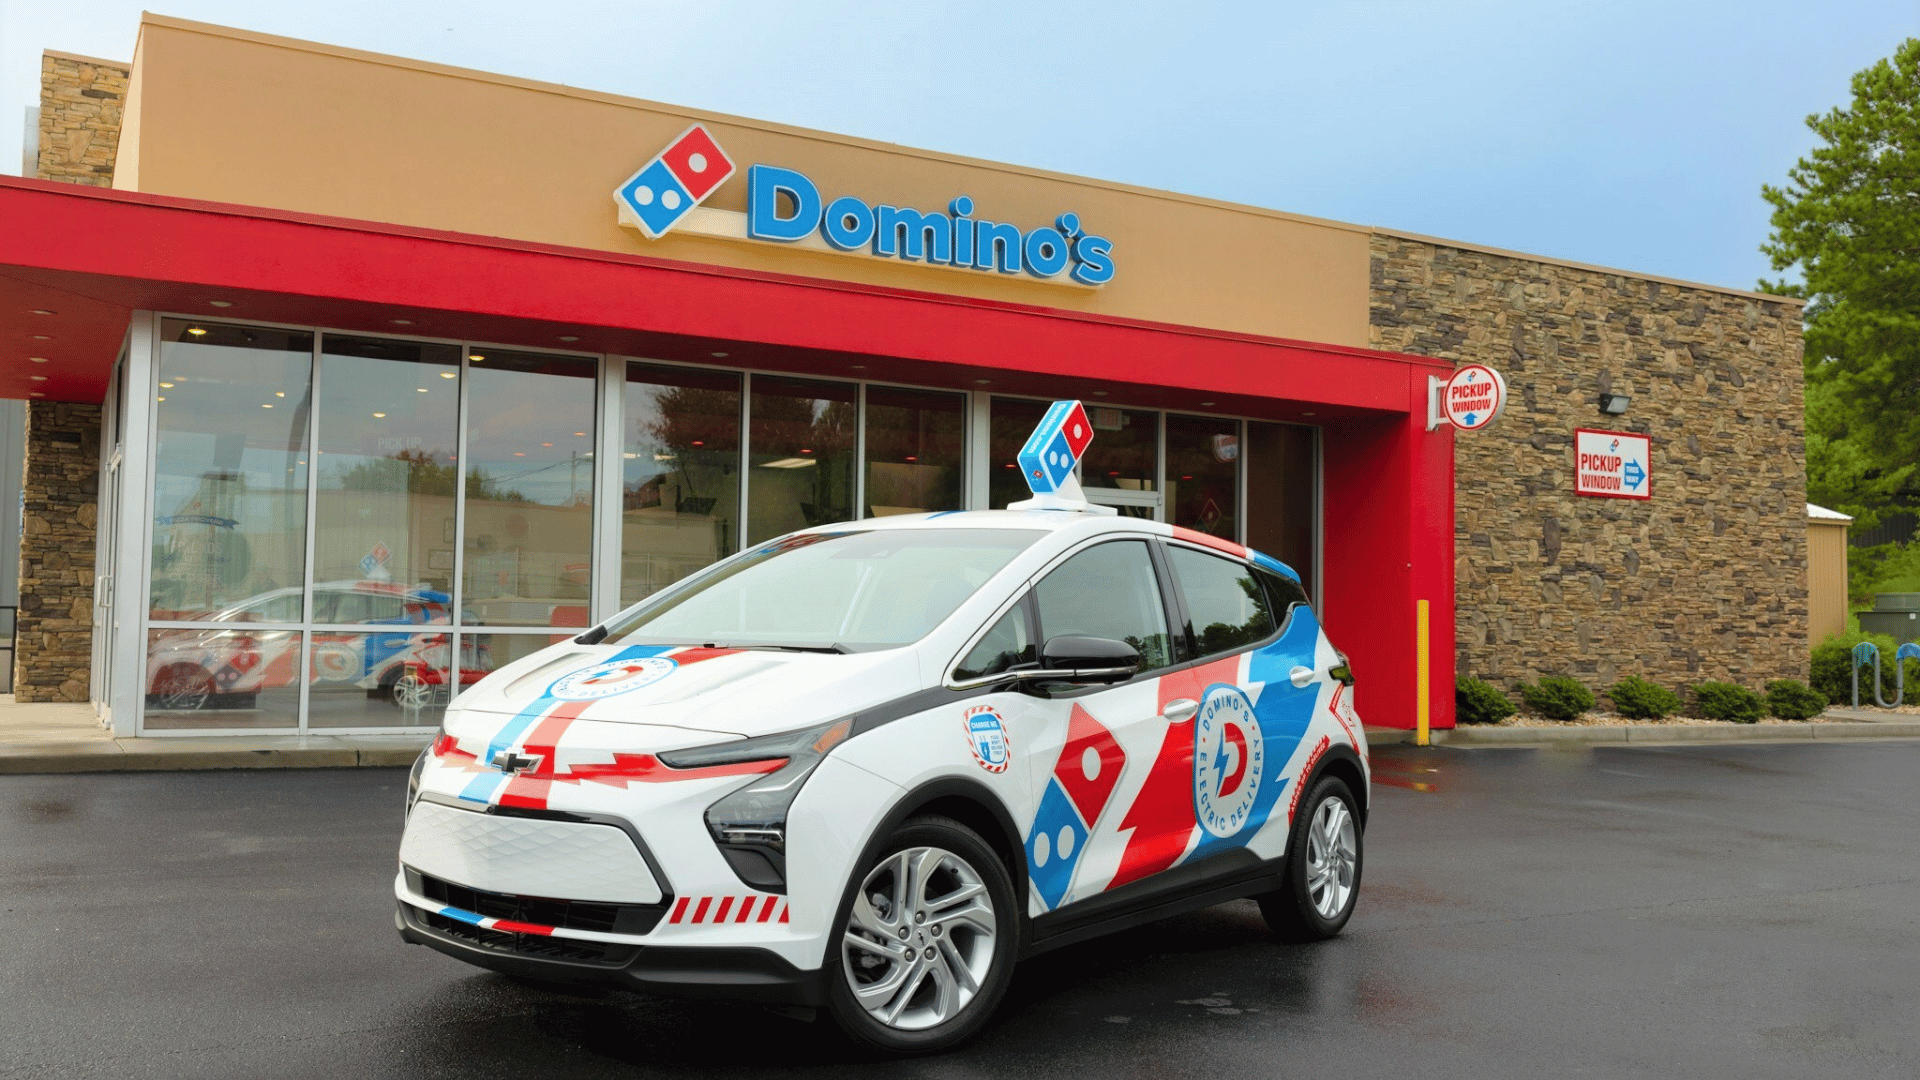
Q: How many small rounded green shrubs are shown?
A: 5